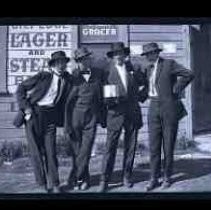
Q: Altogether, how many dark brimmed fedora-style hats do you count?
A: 4